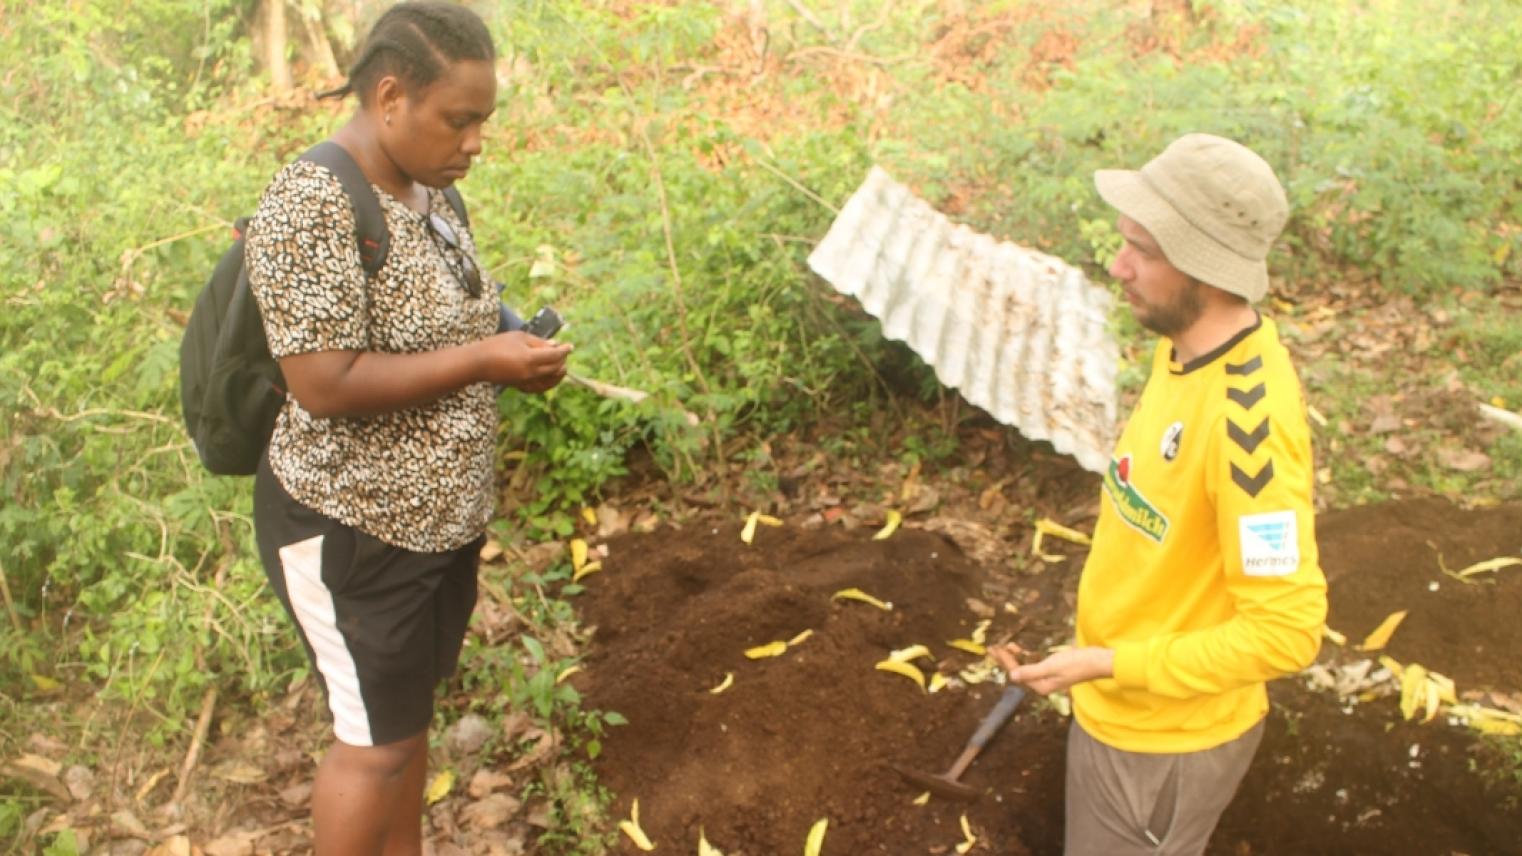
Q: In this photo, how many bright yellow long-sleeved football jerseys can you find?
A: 1